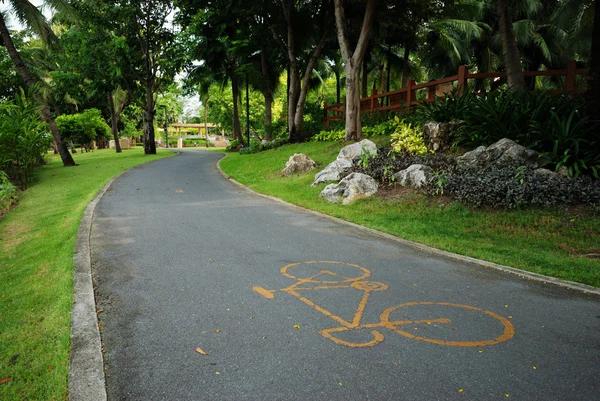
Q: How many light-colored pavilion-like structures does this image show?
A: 1